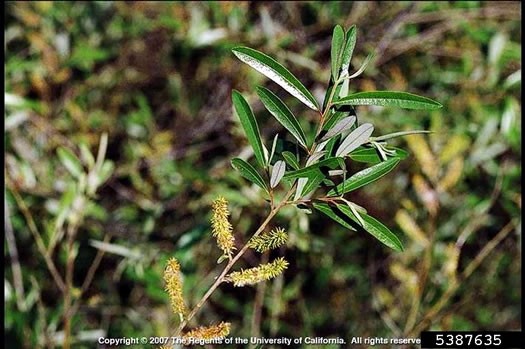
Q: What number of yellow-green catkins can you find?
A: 5